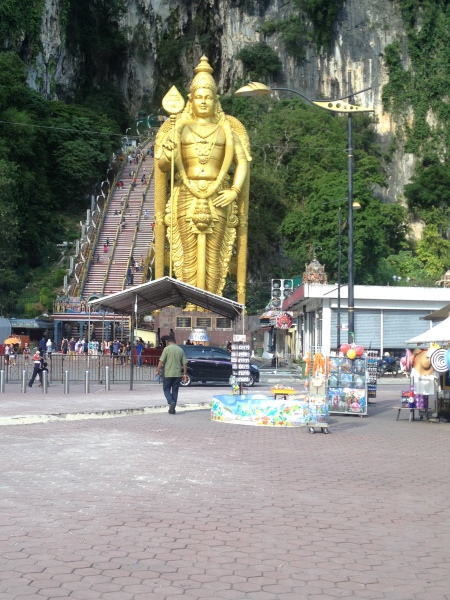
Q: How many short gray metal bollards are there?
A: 6